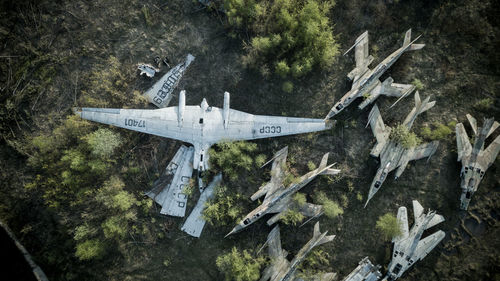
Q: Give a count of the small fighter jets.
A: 6